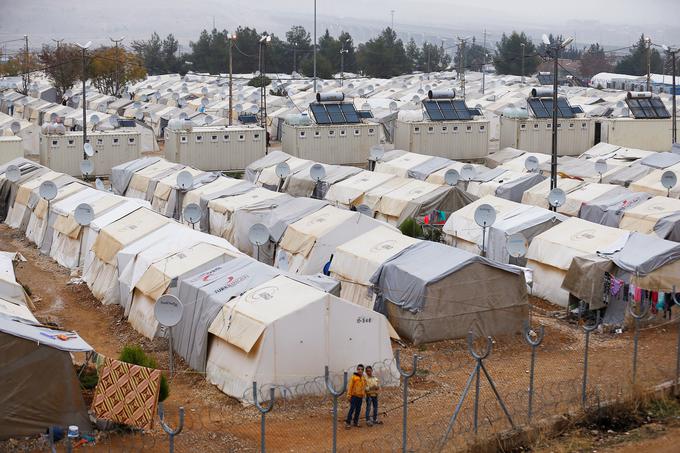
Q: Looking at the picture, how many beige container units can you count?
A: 7